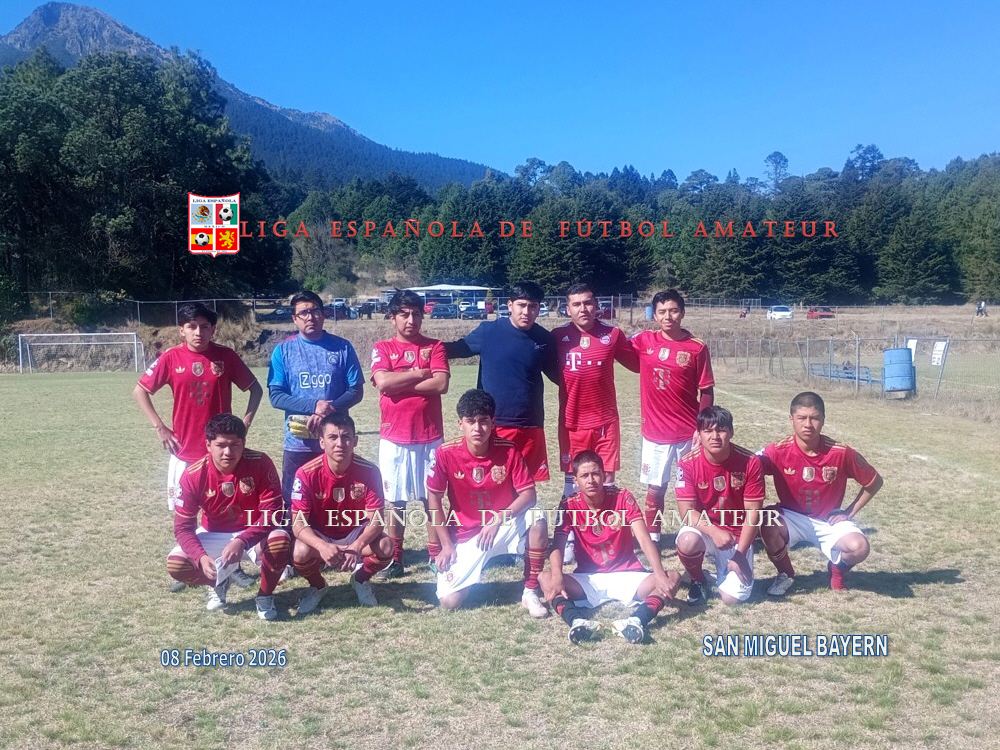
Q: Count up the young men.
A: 12